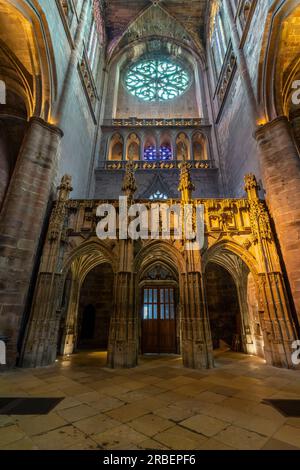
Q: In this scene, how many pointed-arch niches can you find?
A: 6